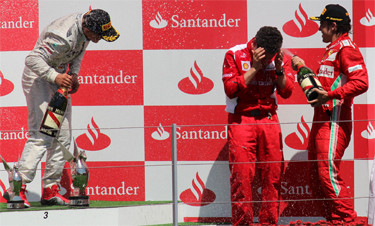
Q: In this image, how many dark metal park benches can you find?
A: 0